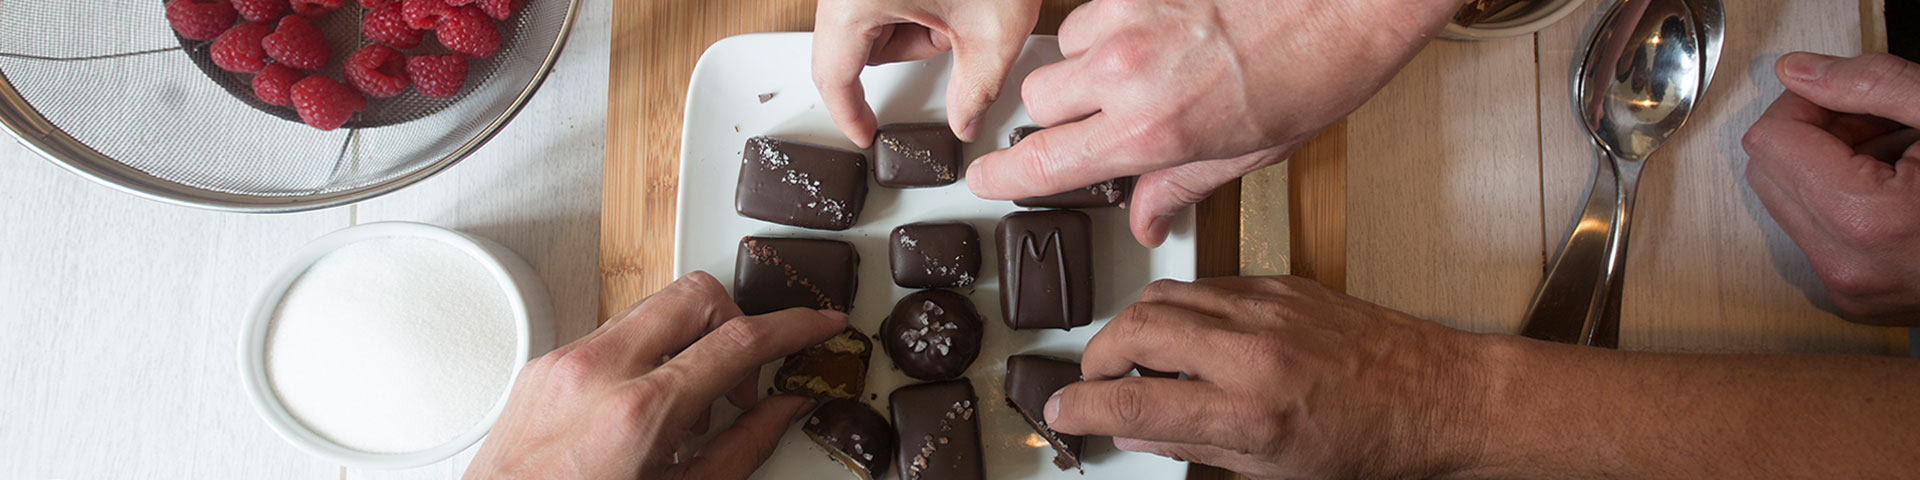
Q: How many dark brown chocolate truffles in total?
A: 11